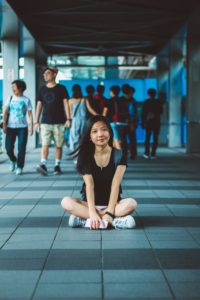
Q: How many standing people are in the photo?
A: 9